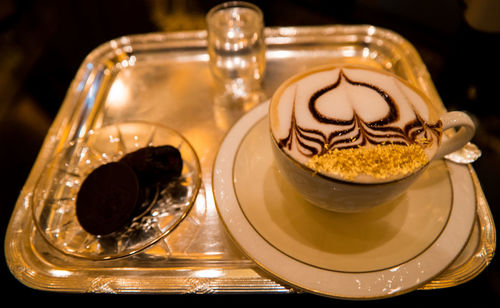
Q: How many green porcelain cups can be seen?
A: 0